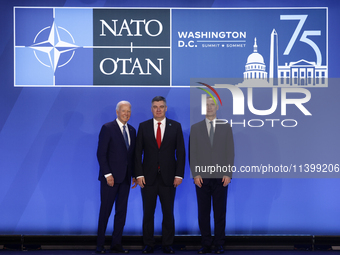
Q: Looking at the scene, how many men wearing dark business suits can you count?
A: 3